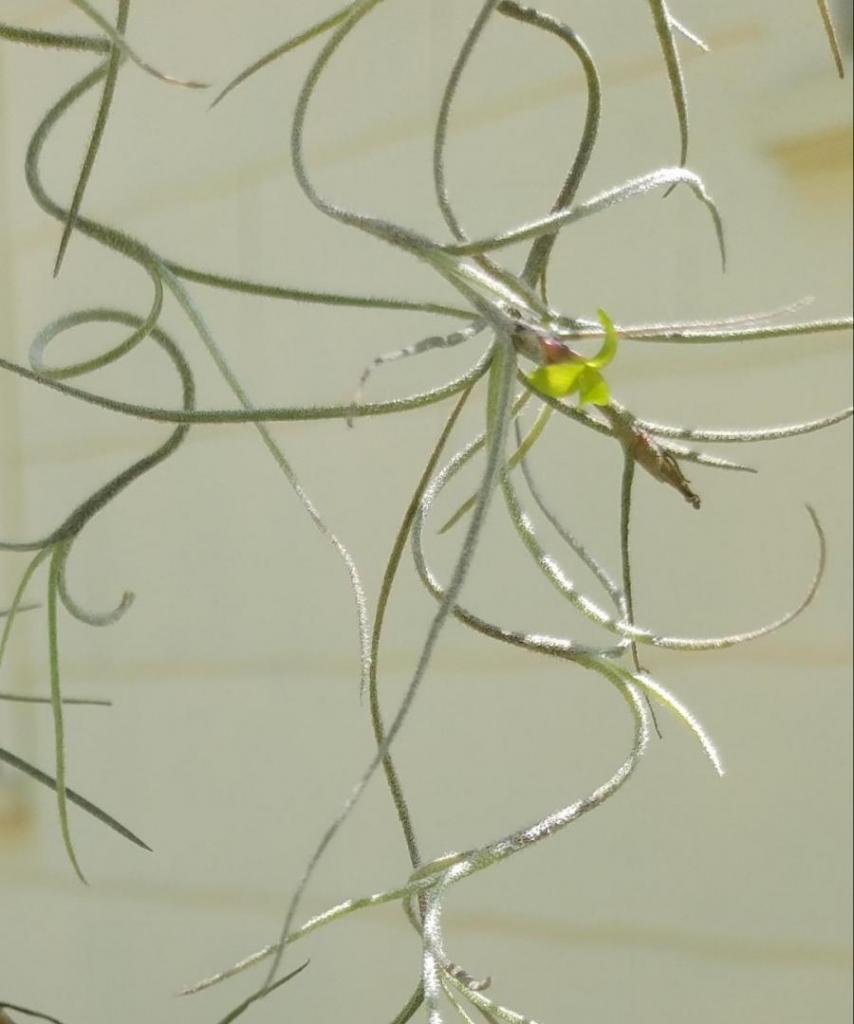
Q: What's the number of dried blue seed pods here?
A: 0